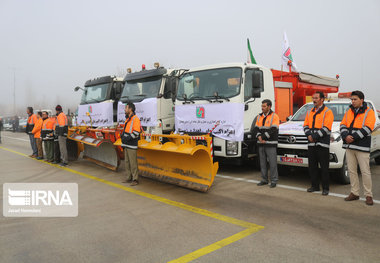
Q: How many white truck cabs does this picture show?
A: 3